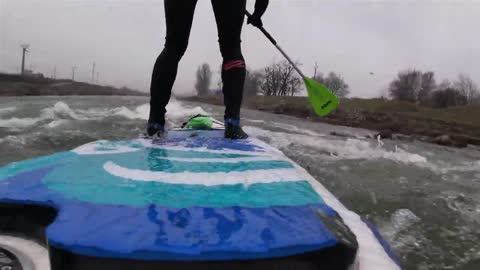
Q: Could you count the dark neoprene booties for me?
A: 2